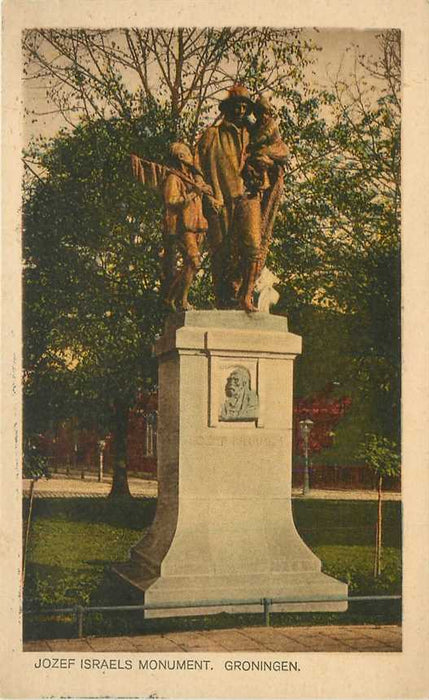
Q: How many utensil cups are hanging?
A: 0